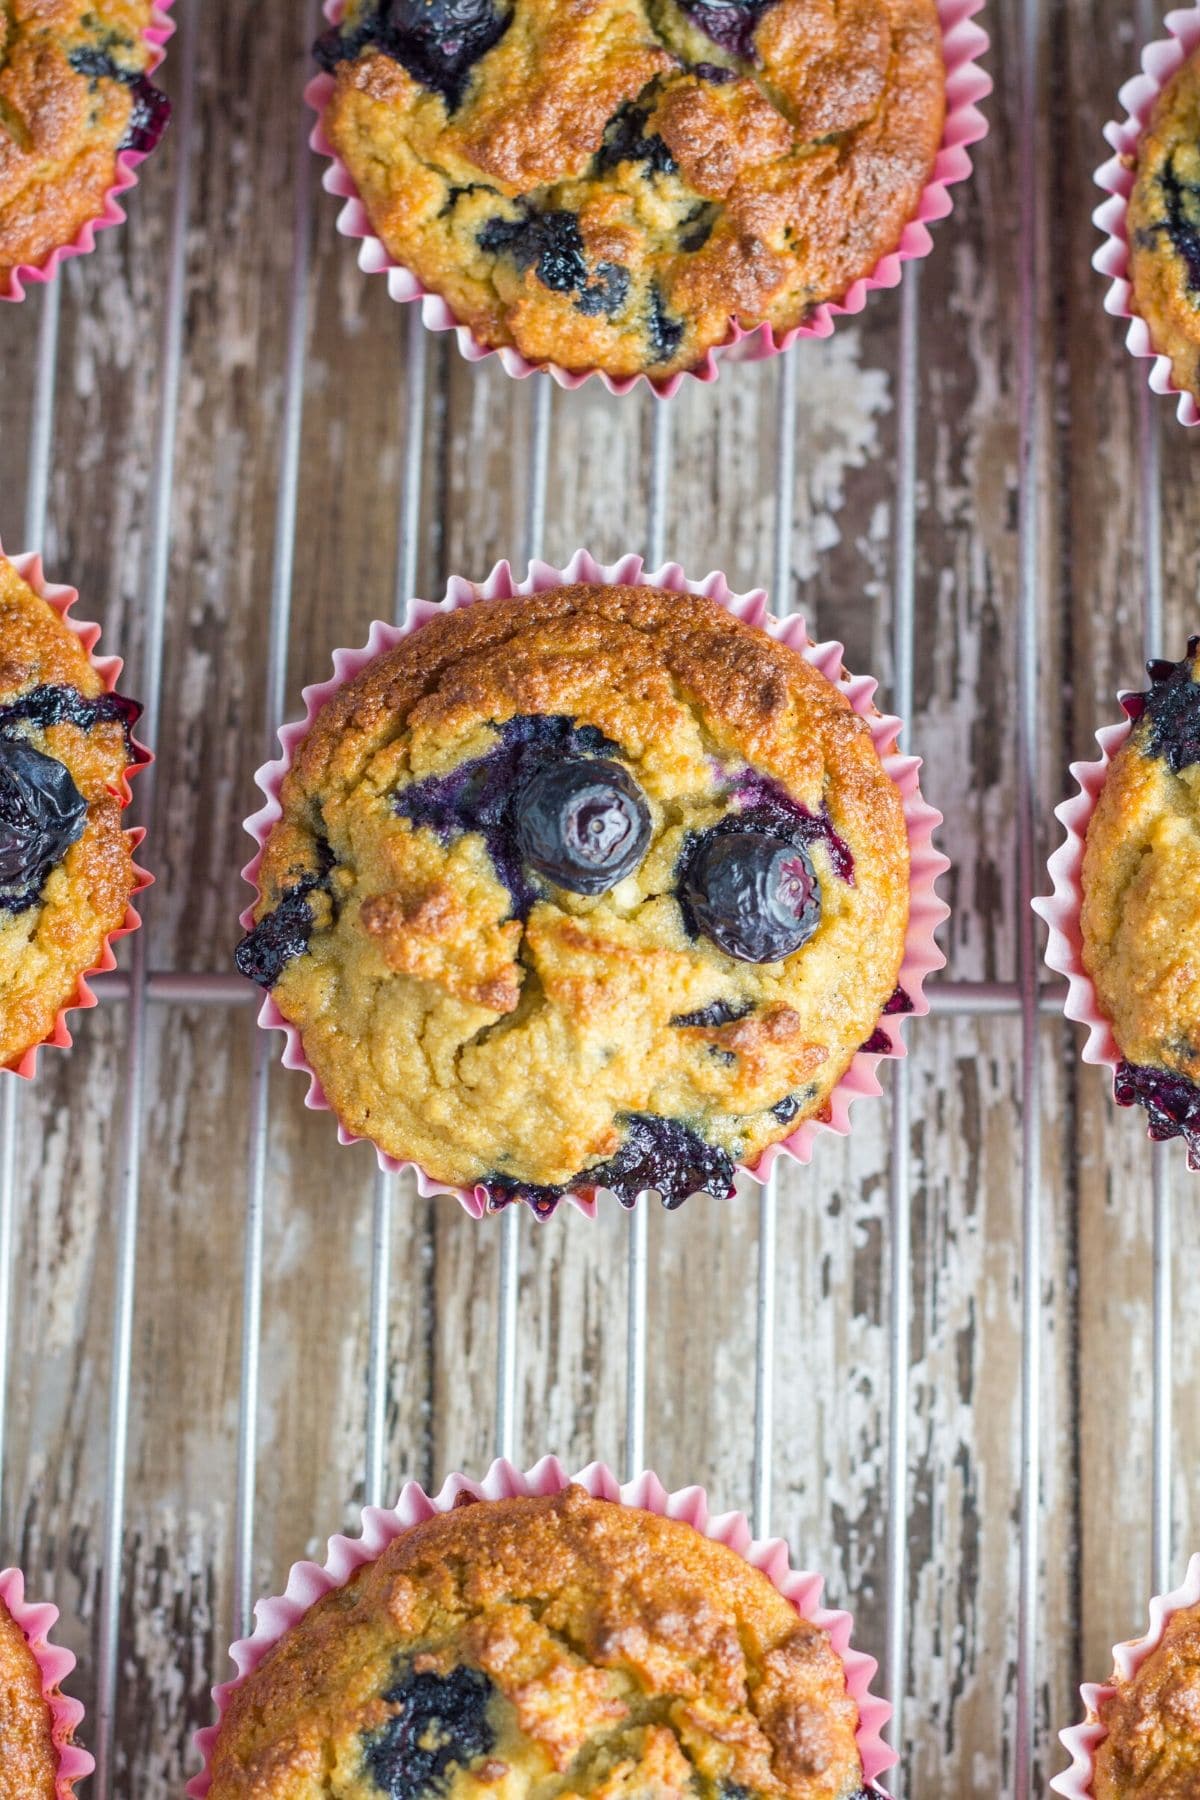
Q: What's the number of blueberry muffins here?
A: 9